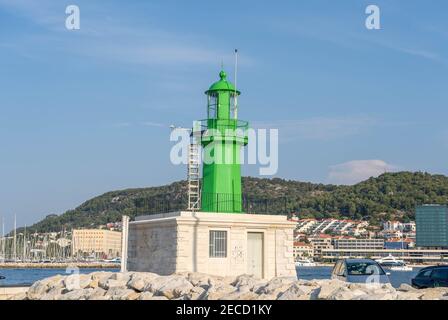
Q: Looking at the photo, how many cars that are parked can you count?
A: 2